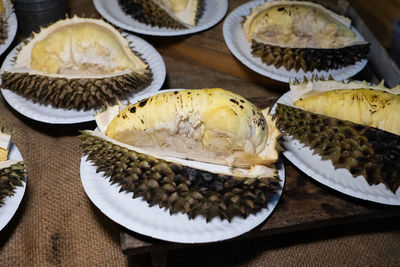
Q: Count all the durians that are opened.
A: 7